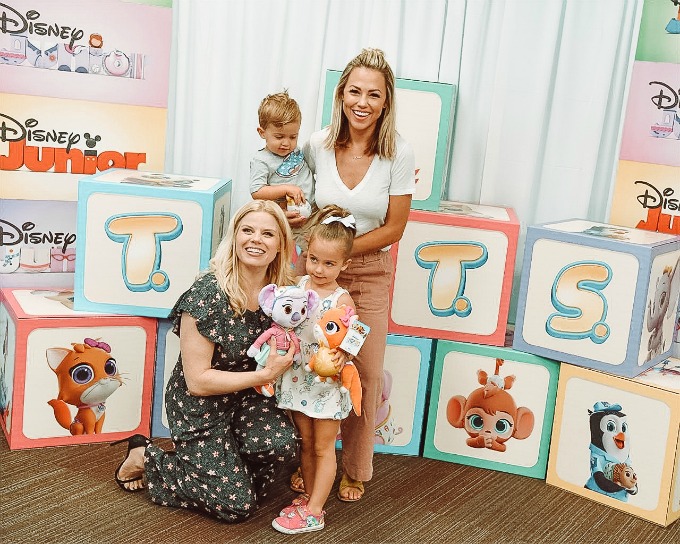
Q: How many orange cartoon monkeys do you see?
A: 1